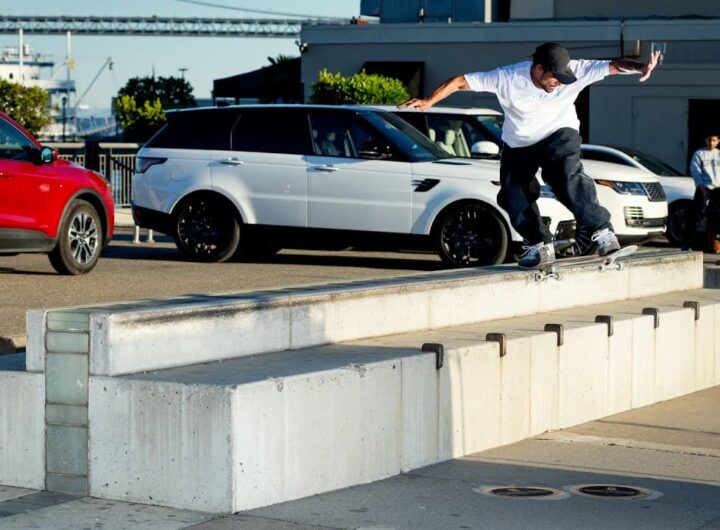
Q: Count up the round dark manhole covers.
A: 2